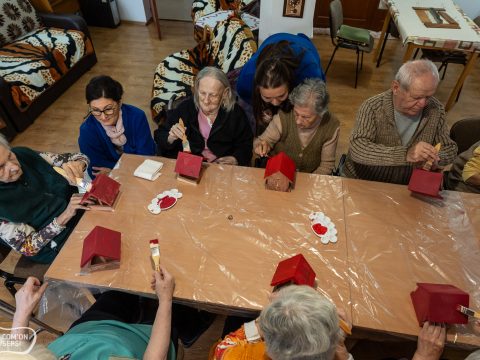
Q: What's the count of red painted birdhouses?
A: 7